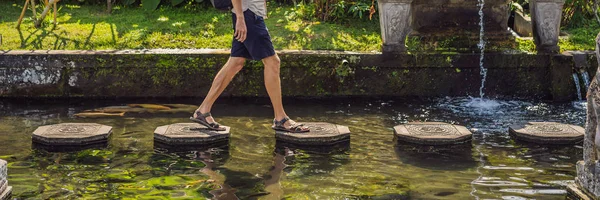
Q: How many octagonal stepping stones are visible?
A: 5